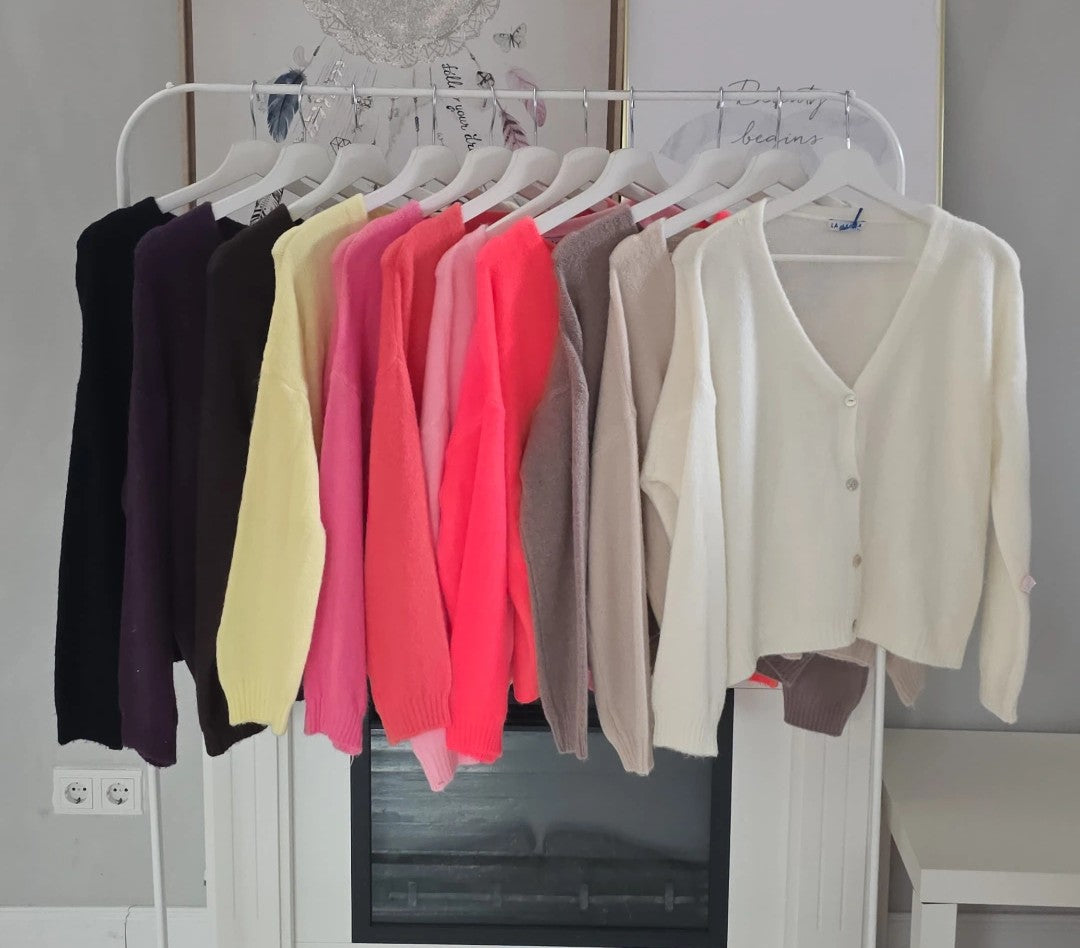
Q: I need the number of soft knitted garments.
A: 11